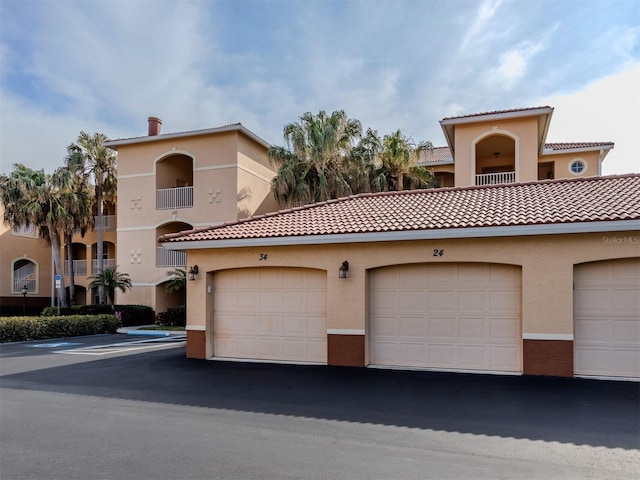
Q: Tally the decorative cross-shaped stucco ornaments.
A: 3